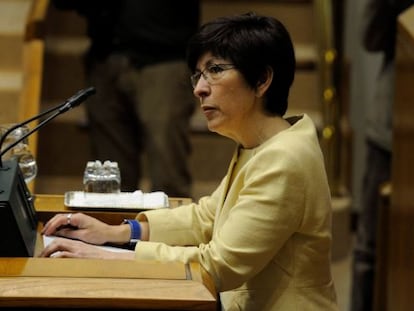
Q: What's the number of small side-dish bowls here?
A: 0